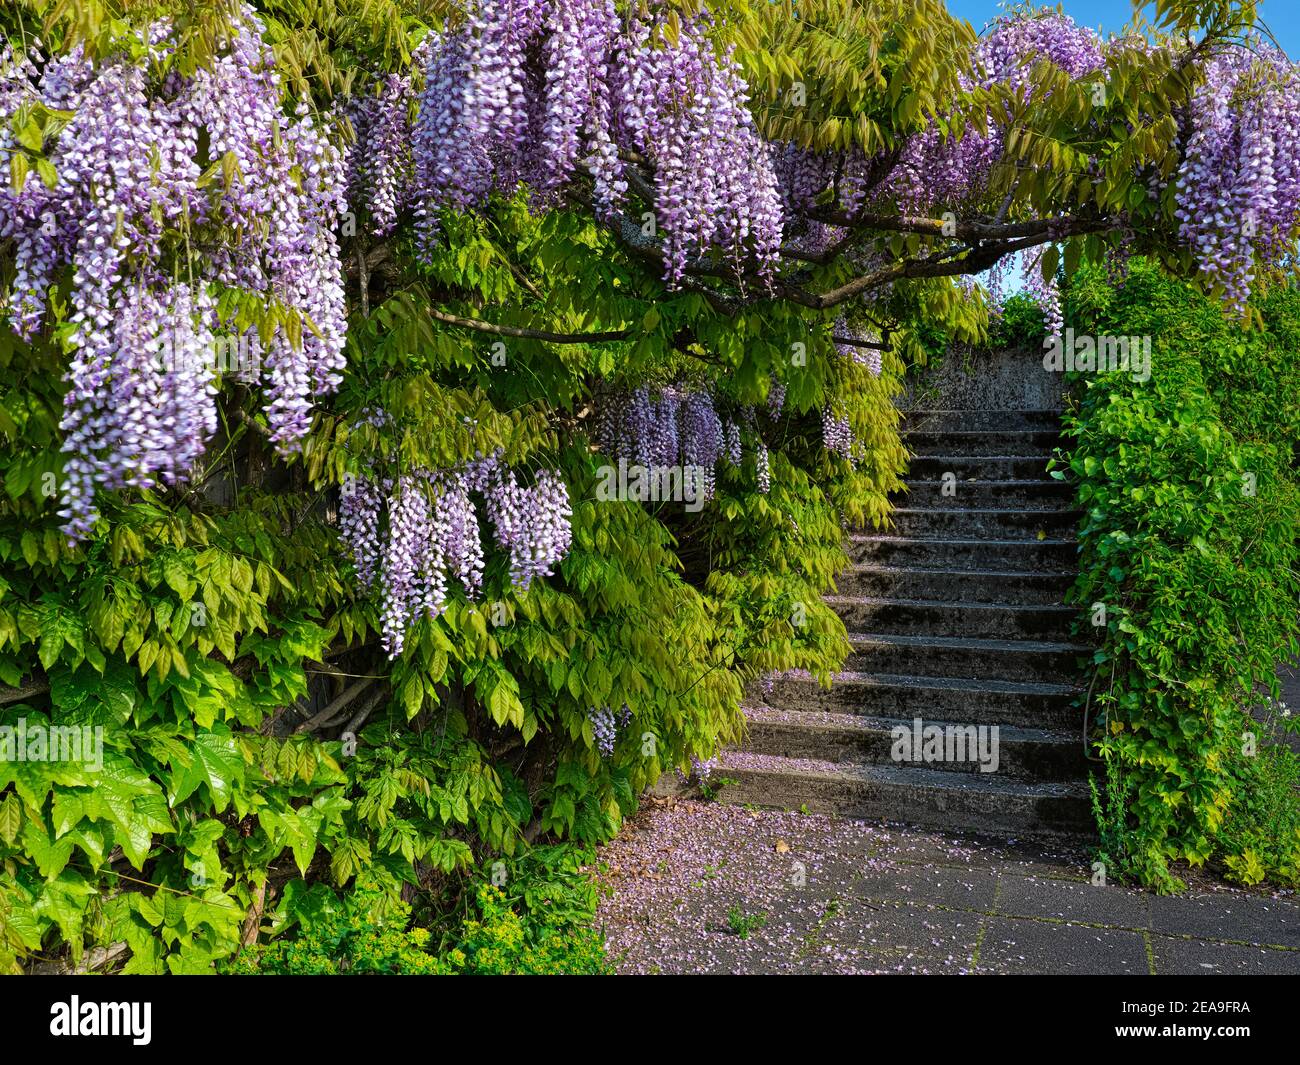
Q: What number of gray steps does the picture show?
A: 12